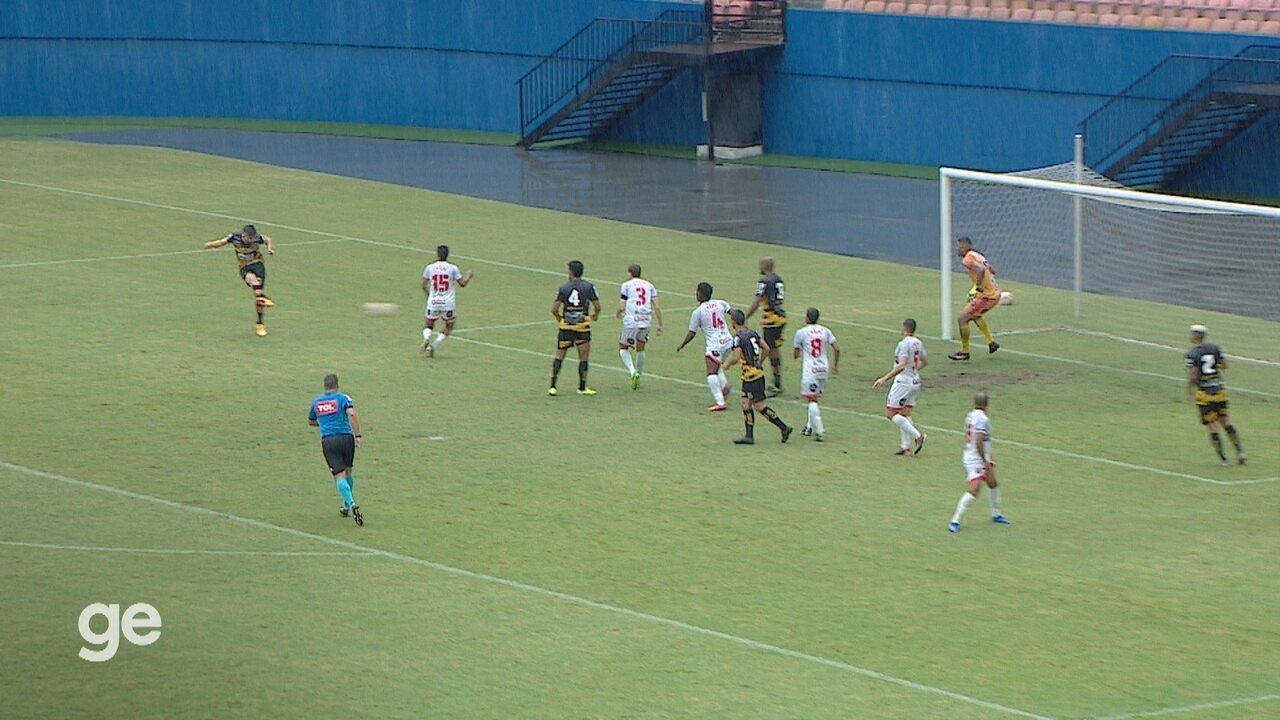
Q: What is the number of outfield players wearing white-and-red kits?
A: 6